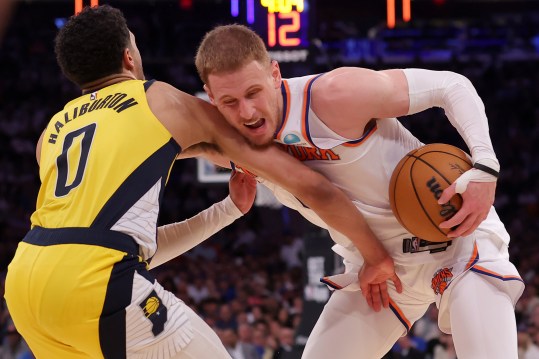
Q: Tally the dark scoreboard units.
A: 1